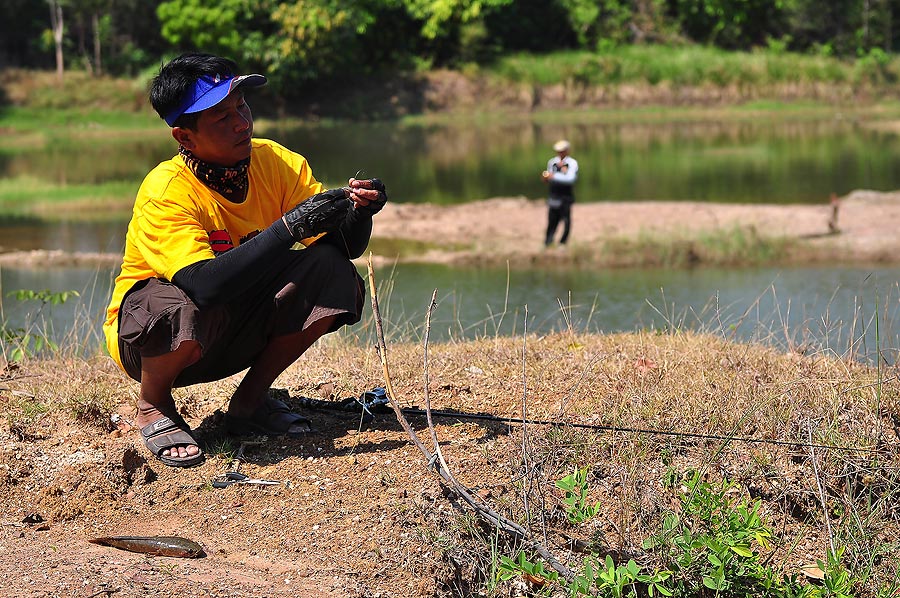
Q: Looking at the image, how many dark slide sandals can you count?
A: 2